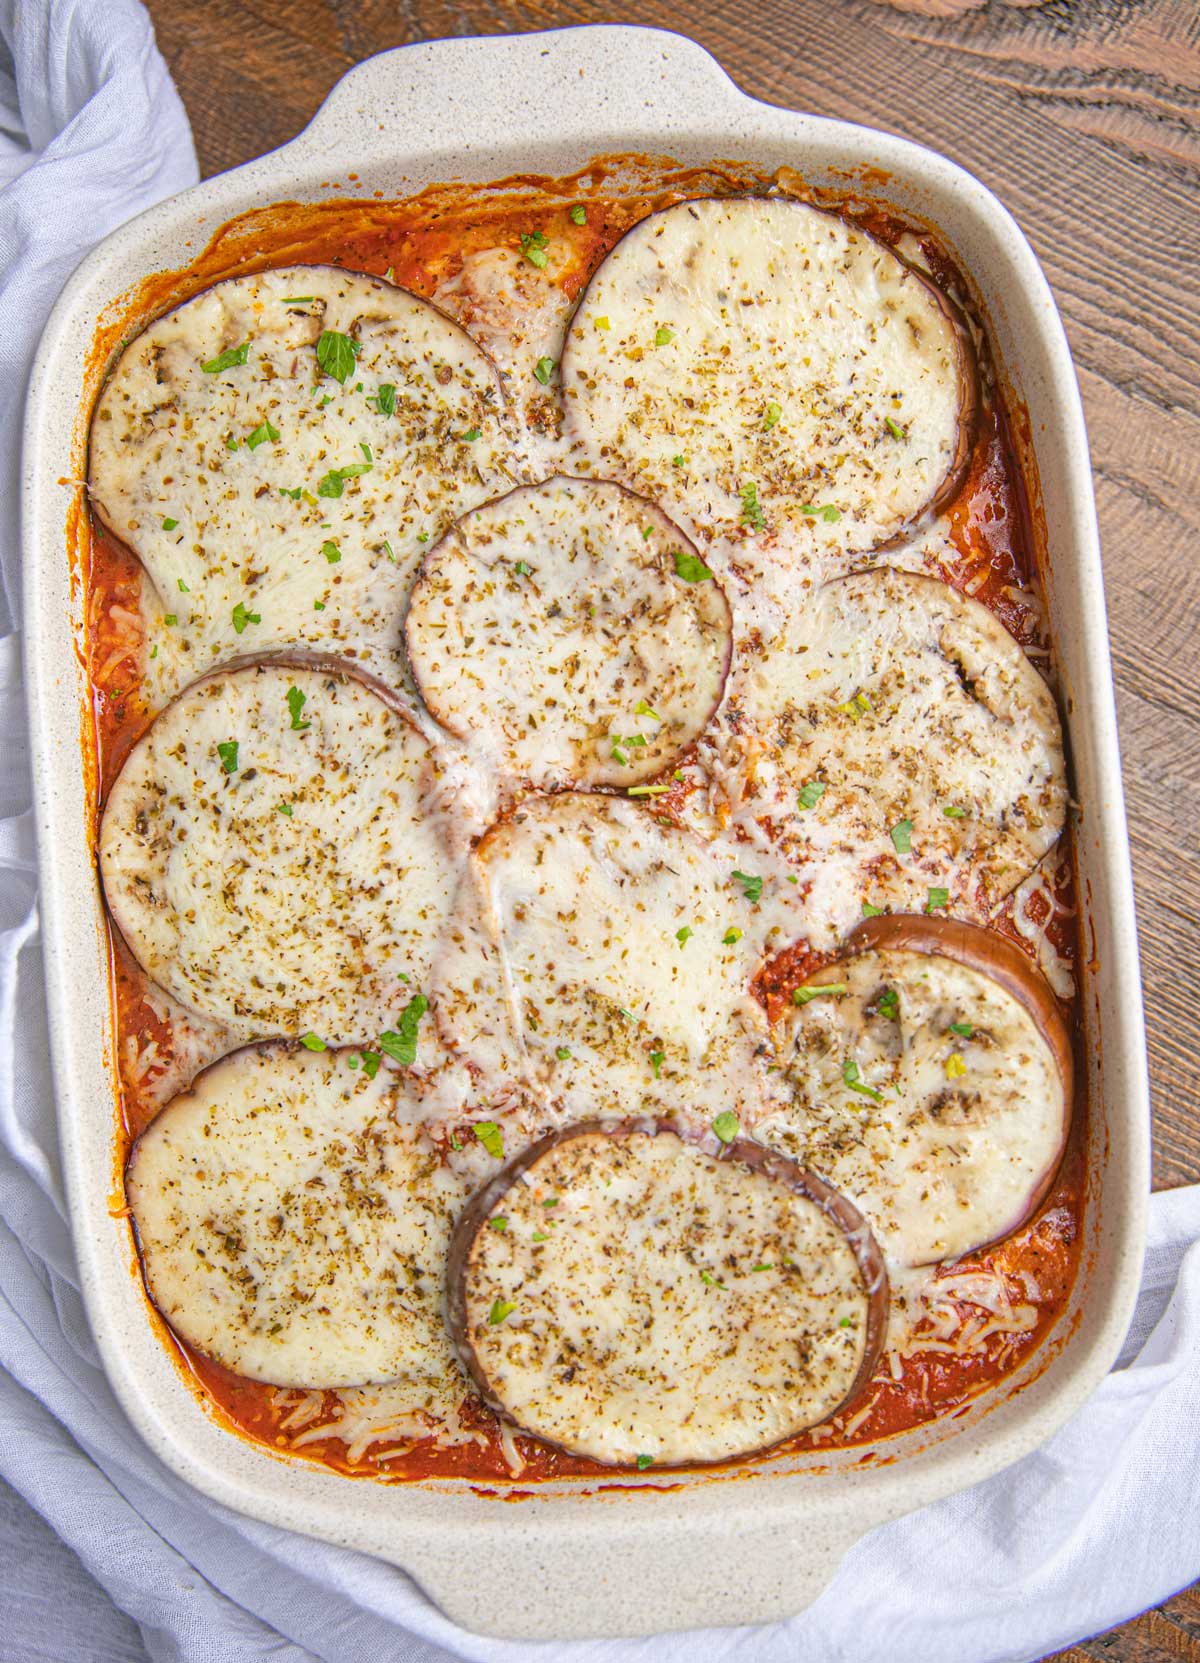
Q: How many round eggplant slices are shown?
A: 9